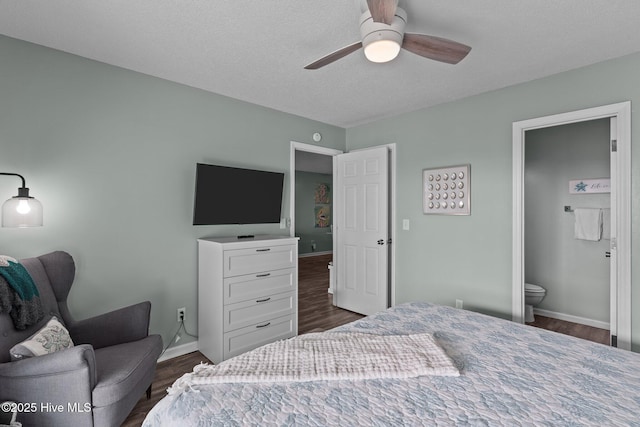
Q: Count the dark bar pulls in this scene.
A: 4